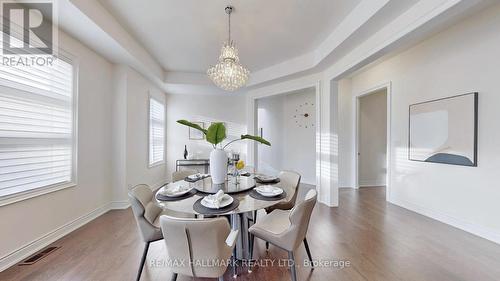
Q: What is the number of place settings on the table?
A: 6